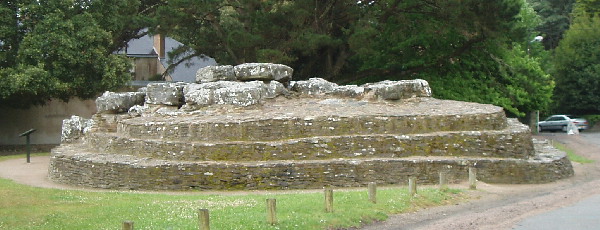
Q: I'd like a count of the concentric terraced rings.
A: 3